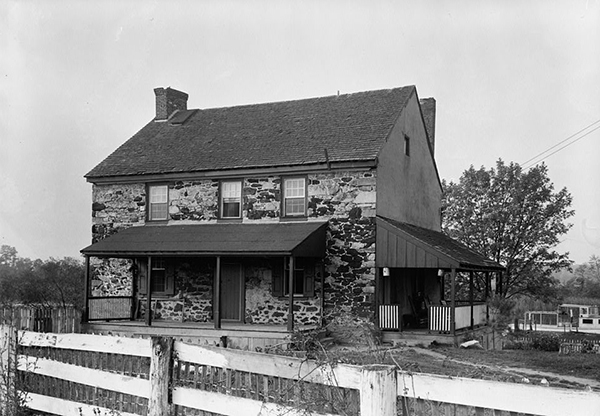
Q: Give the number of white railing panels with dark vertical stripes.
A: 2